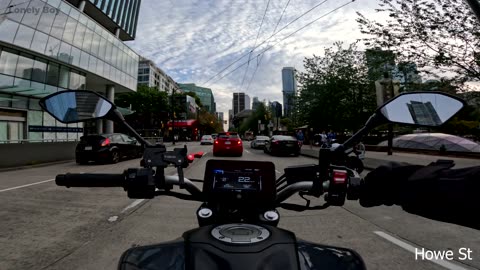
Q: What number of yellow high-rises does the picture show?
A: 0